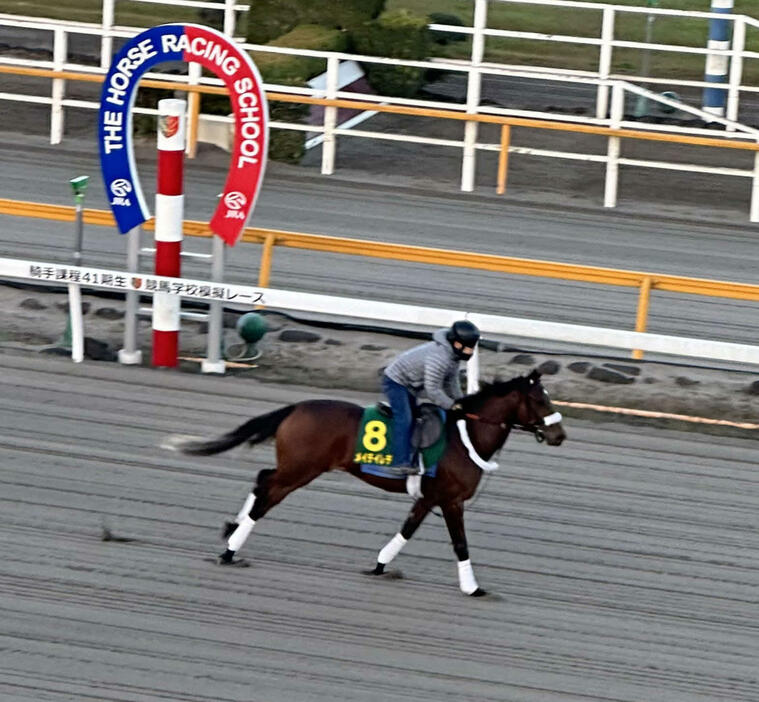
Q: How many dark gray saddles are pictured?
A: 1